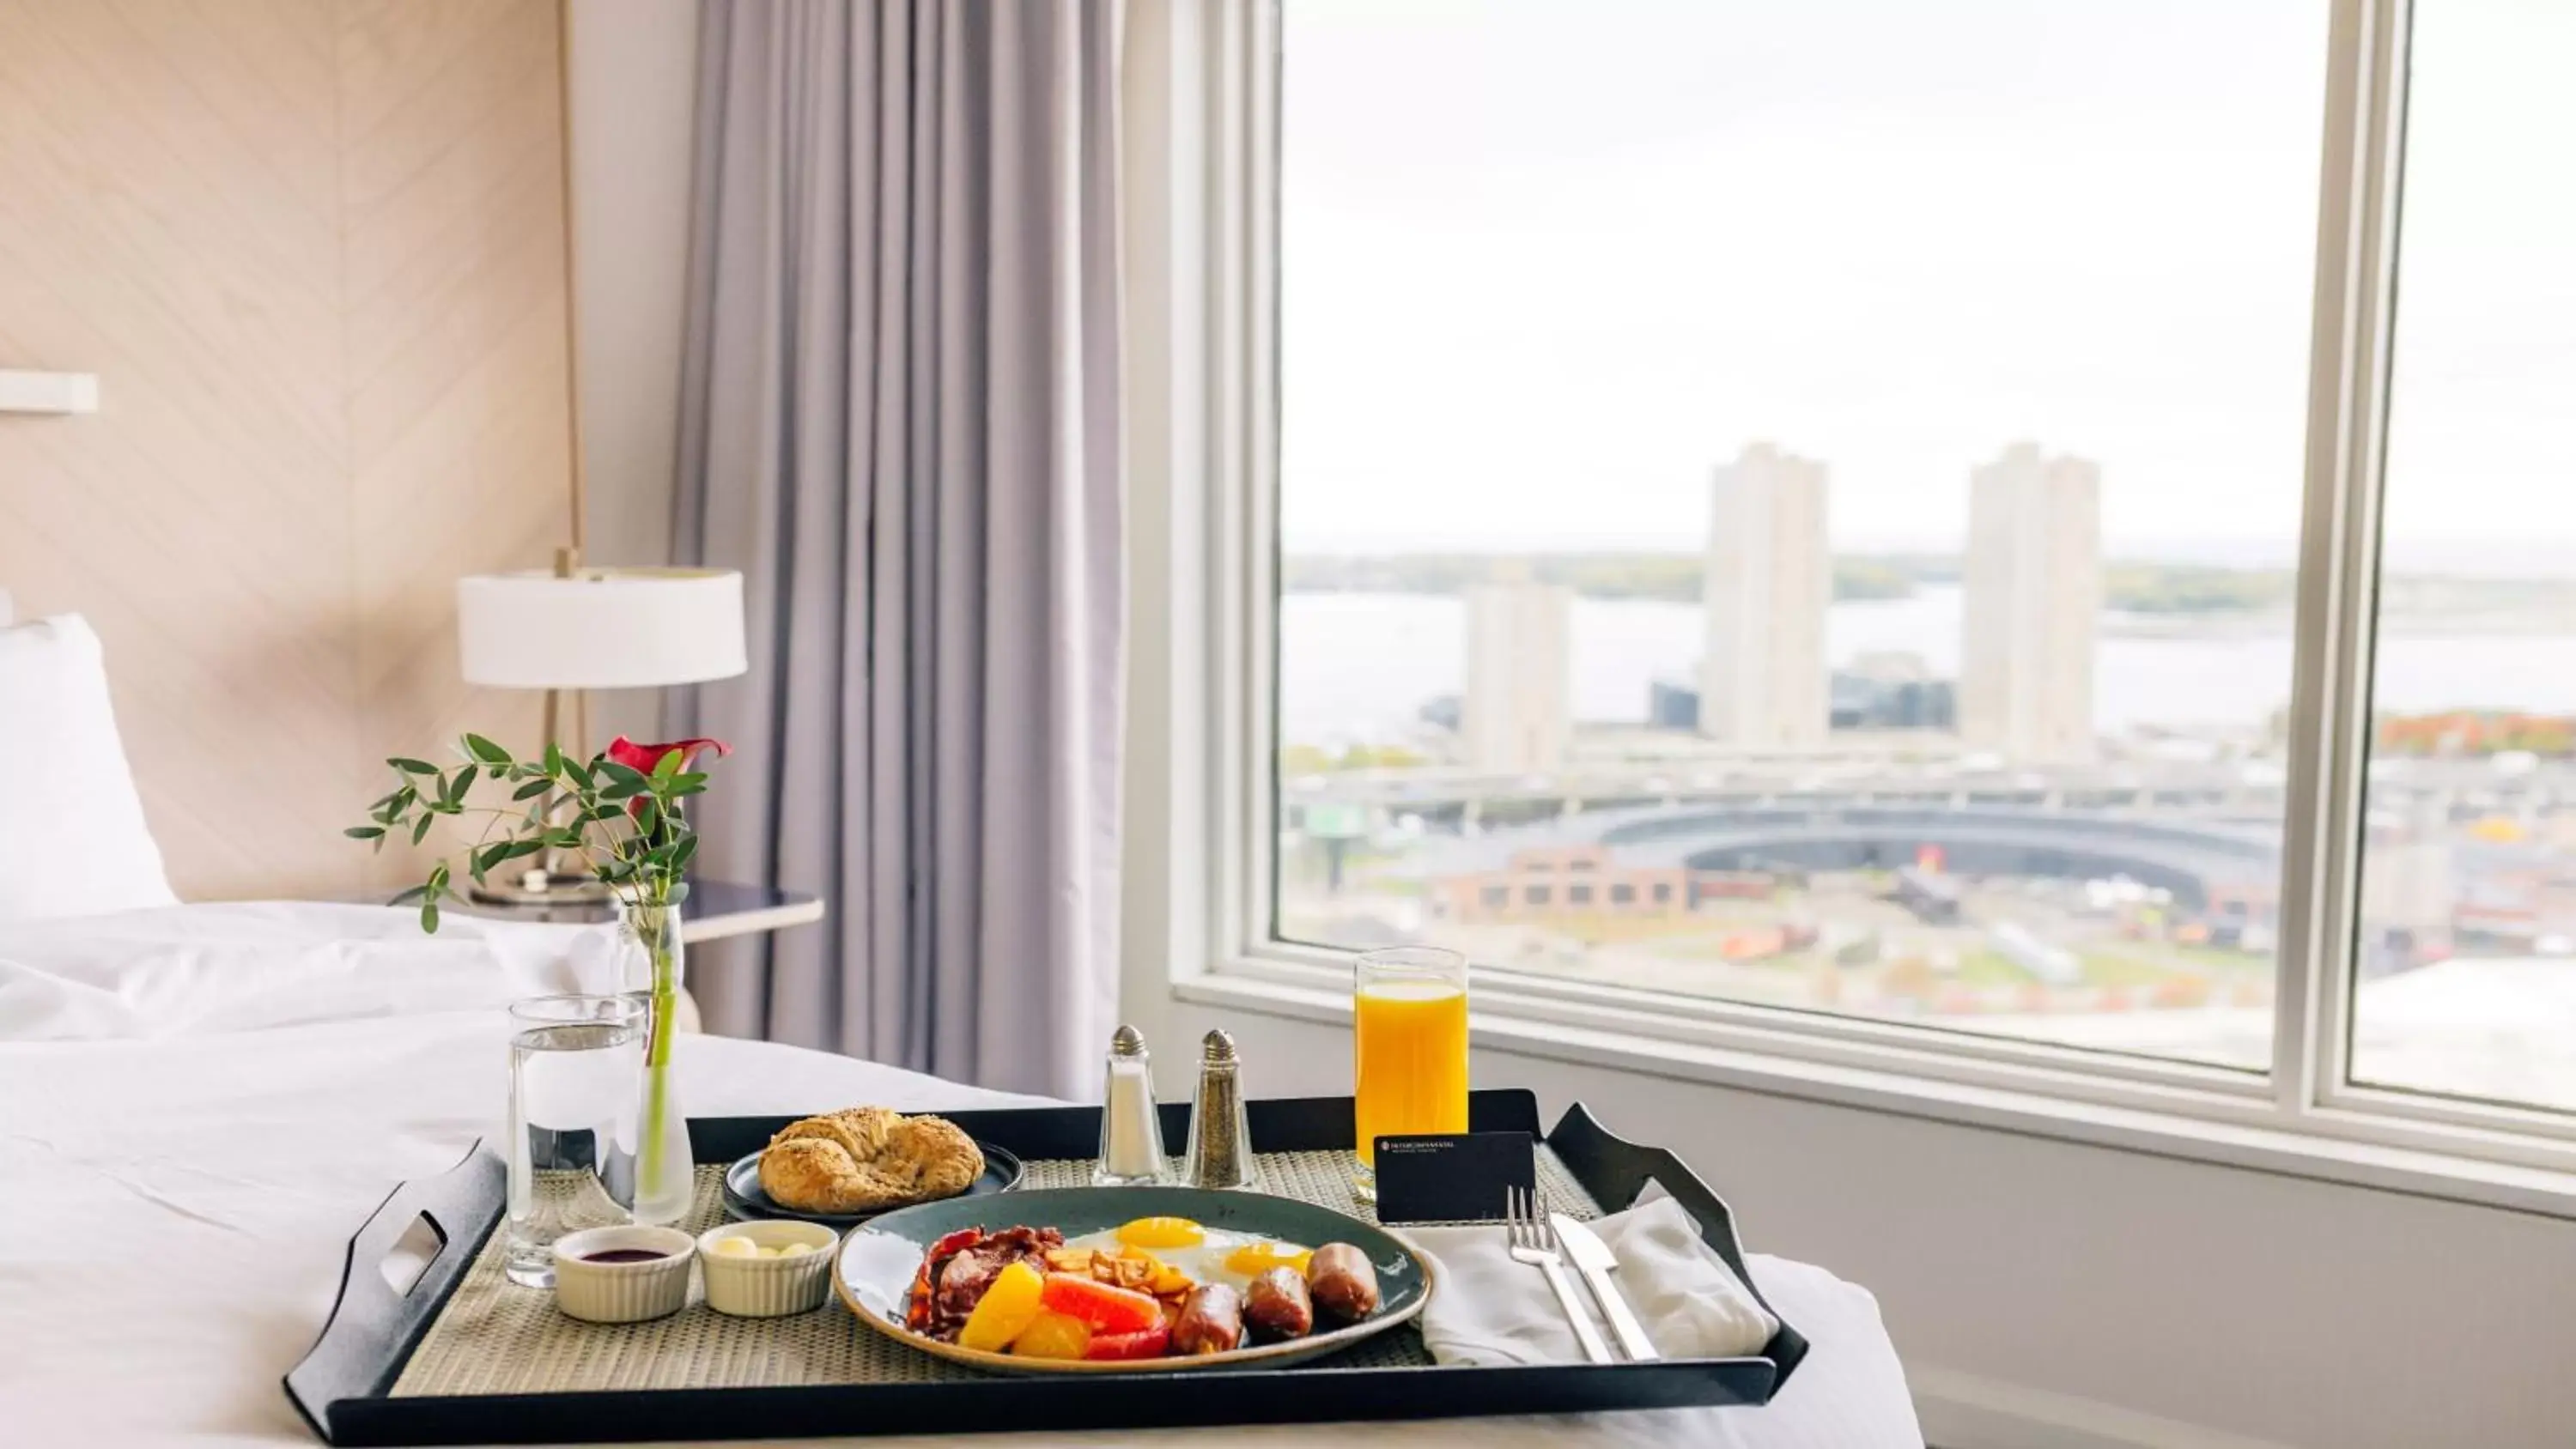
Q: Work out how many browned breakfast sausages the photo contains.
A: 3